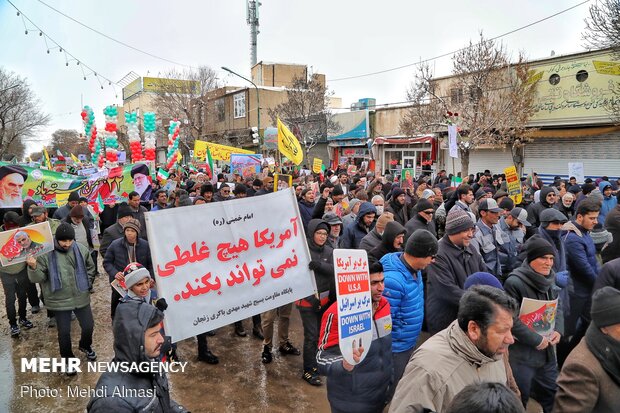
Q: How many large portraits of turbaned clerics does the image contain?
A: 2